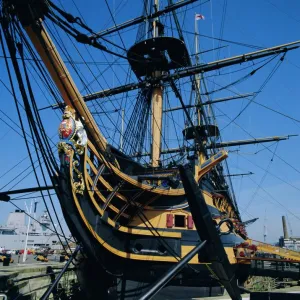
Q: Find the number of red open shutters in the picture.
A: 2